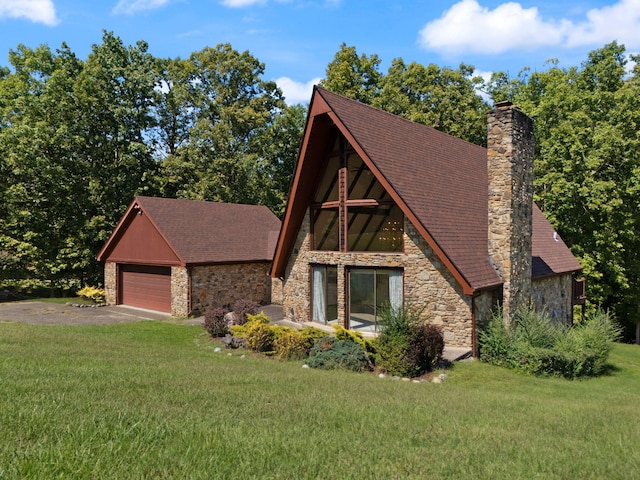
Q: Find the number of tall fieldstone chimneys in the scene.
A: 1